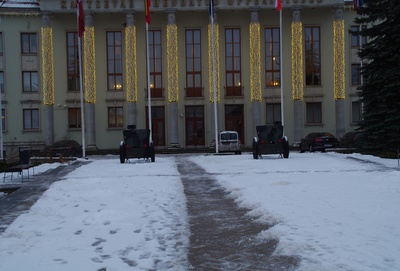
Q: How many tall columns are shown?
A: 8